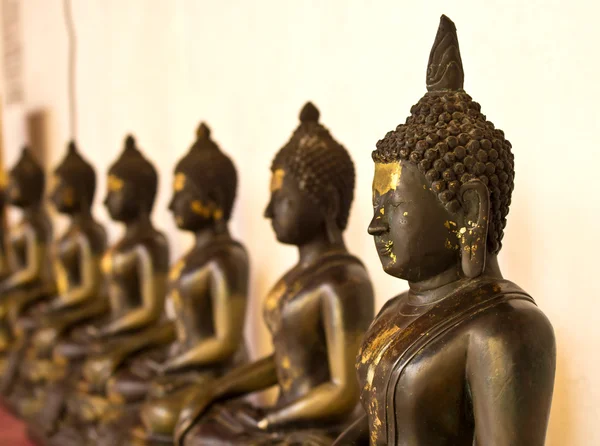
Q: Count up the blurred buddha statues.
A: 5